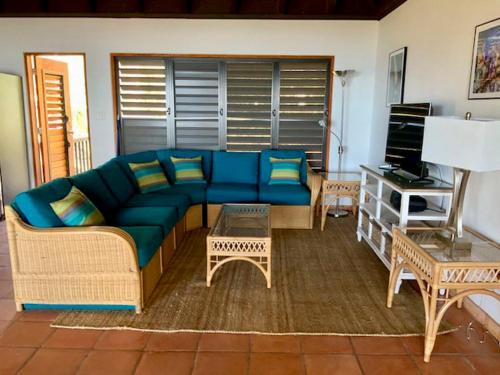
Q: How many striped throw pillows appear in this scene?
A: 4